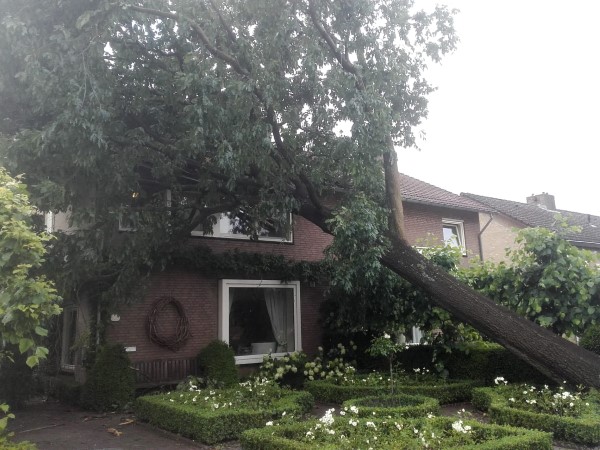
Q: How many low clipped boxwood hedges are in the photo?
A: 5